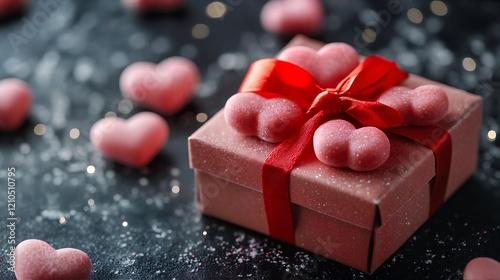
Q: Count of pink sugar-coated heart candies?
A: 12